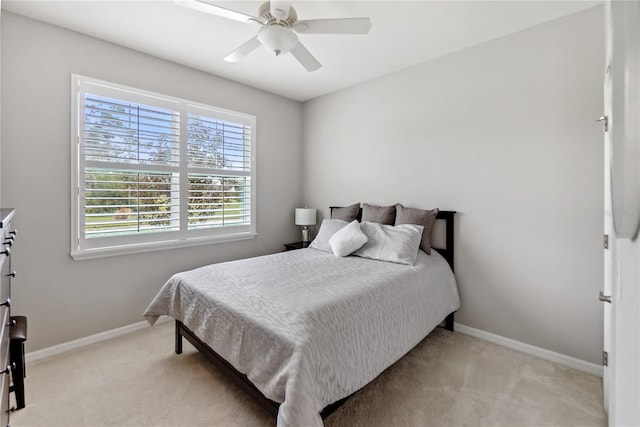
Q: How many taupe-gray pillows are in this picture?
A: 3